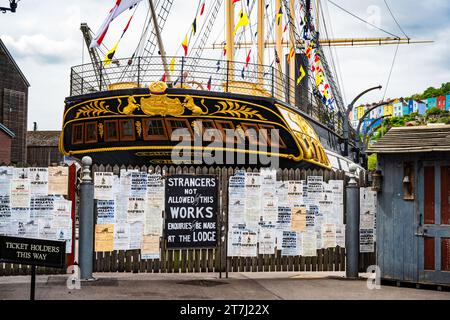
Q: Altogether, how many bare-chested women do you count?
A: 0